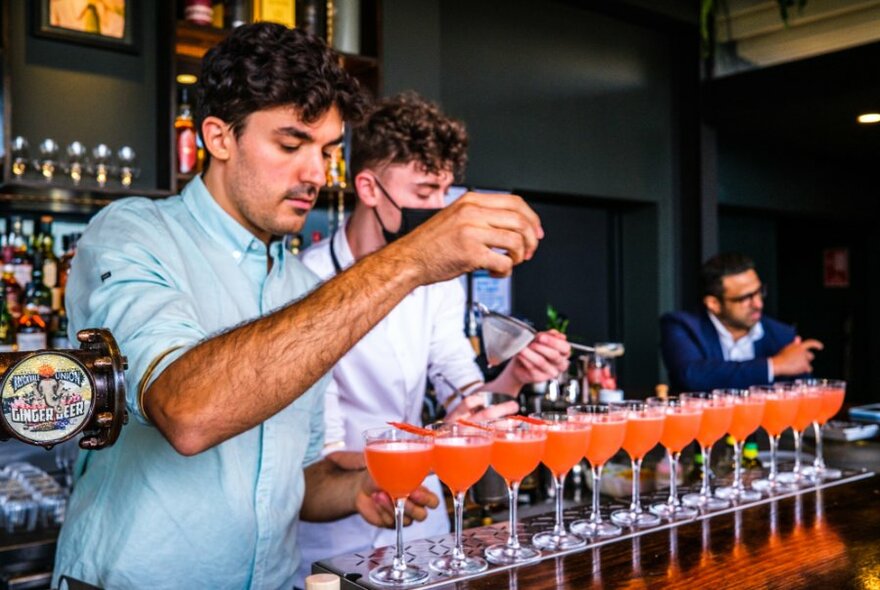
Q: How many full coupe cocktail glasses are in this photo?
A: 12